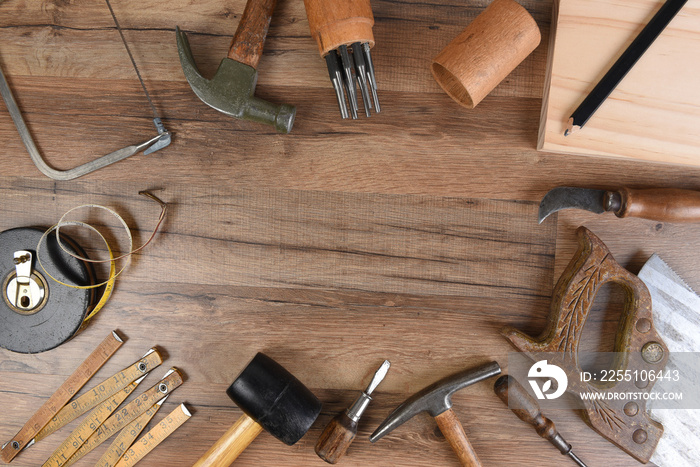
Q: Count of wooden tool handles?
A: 7